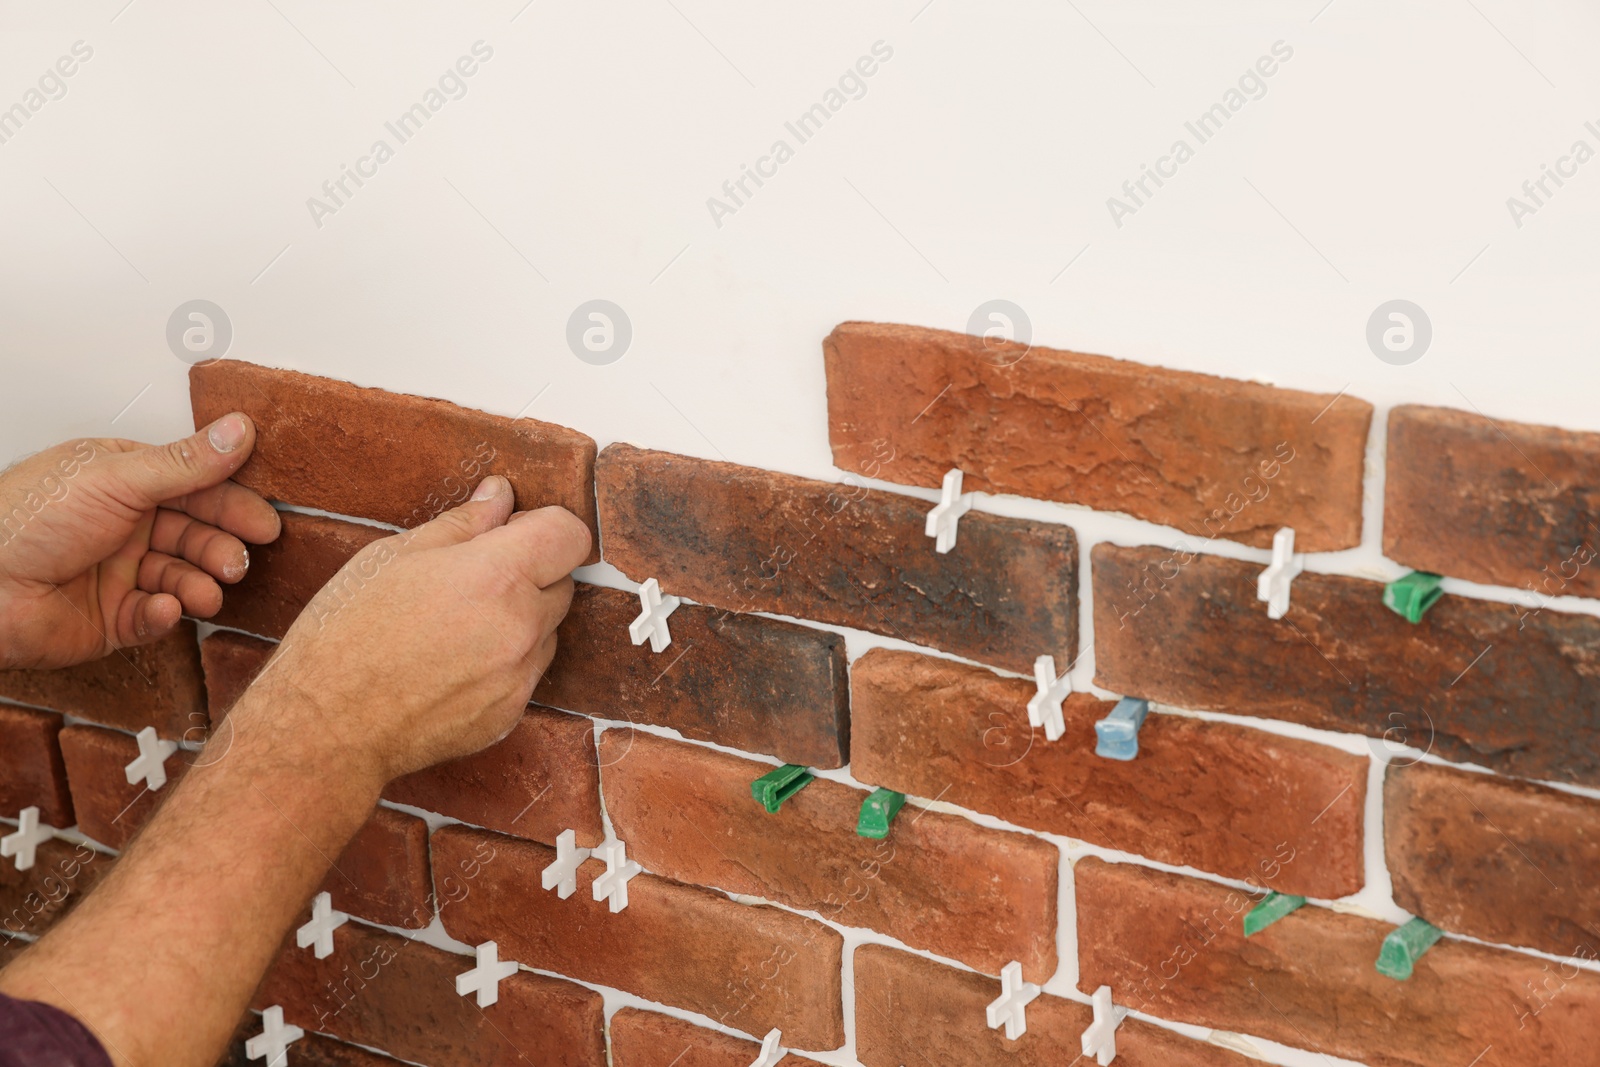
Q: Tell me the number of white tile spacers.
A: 14